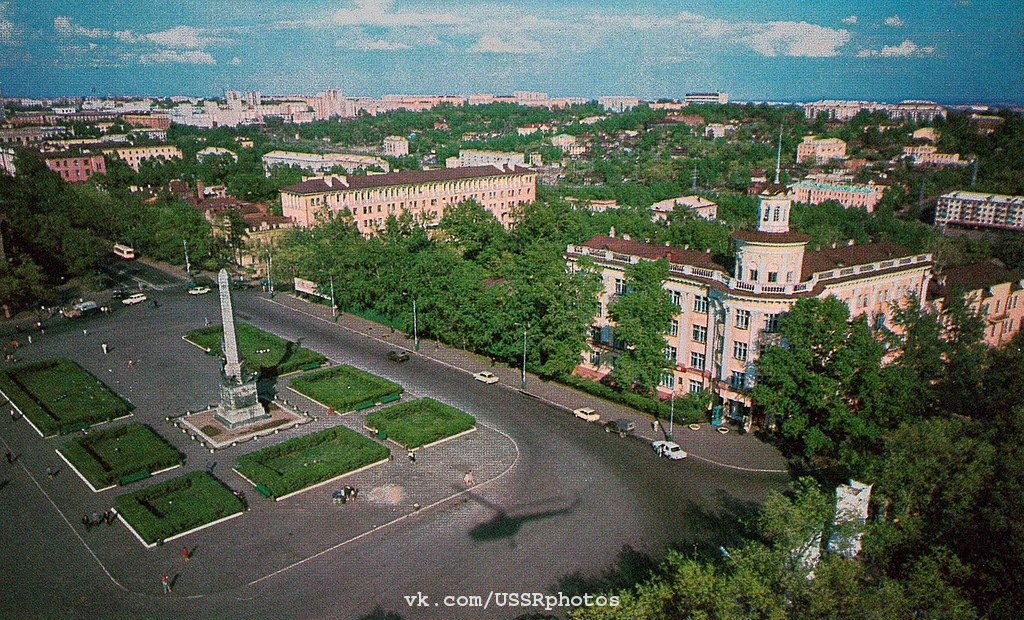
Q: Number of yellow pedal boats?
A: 0